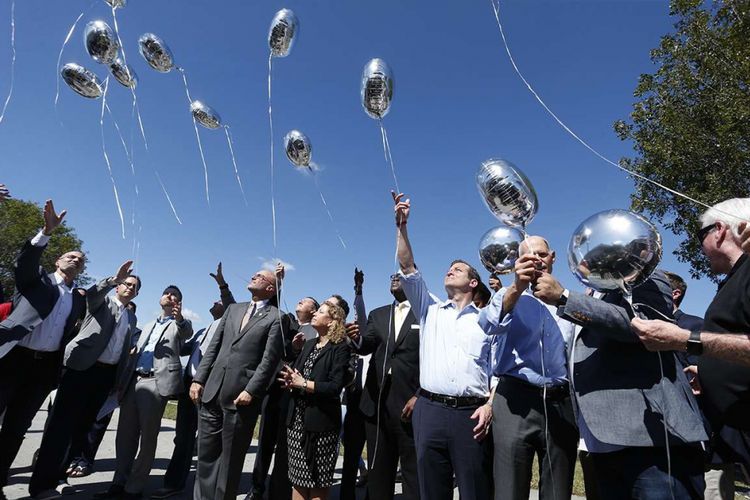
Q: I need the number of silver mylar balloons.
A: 12